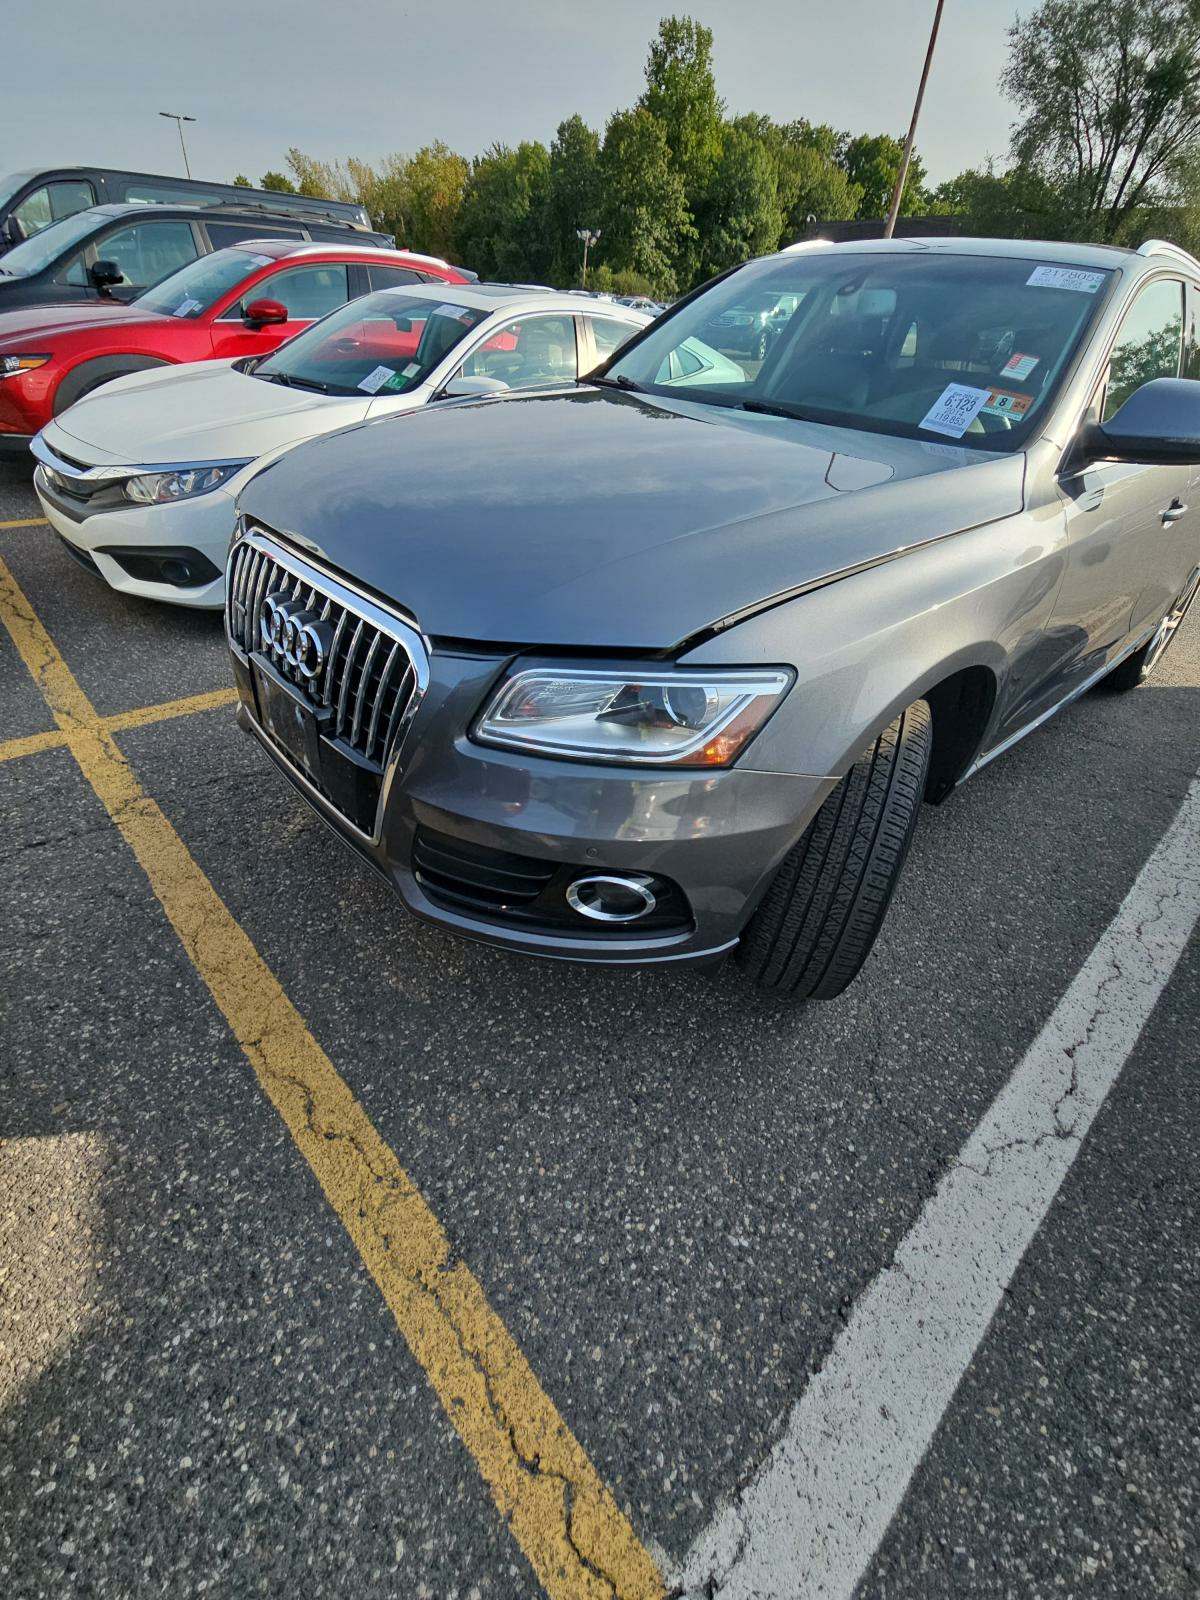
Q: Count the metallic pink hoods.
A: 0